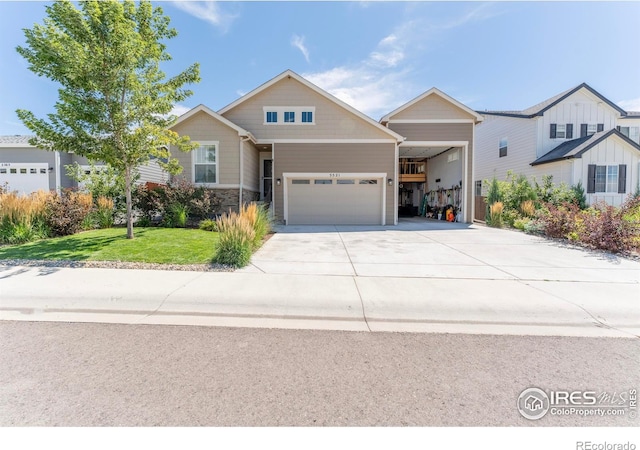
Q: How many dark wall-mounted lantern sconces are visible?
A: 2